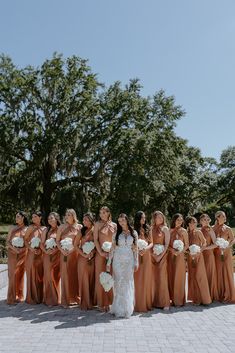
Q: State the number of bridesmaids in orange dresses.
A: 12